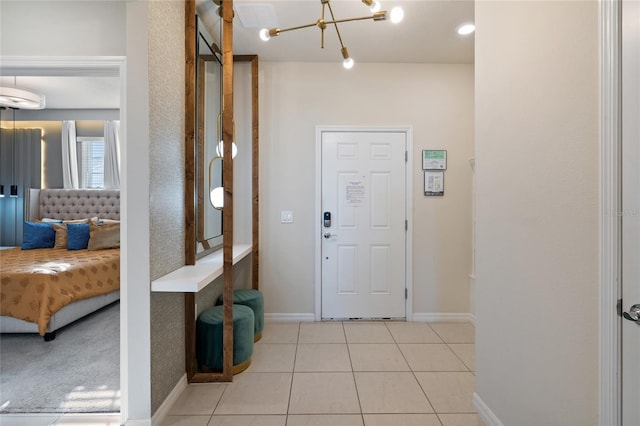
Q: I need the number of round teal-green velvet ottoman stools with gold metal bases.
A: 2